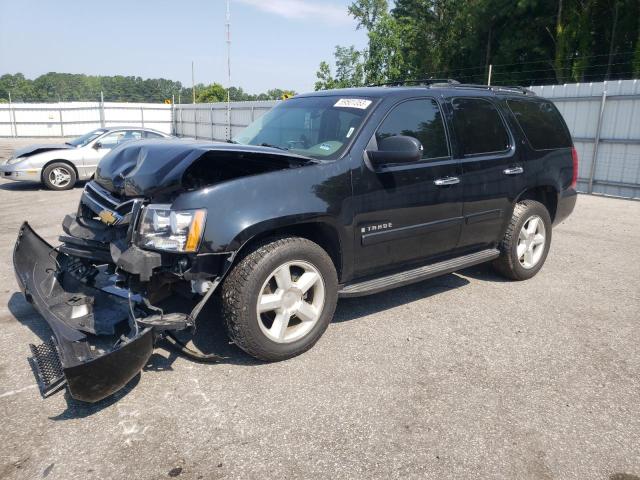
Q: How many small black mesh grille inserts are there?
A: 1